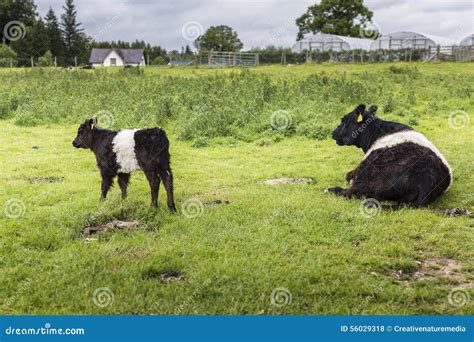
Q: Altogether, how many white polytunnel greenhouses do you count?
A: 3